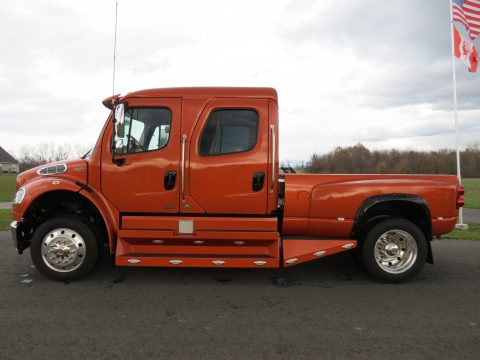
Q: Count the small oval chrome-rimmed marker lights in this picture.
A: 10